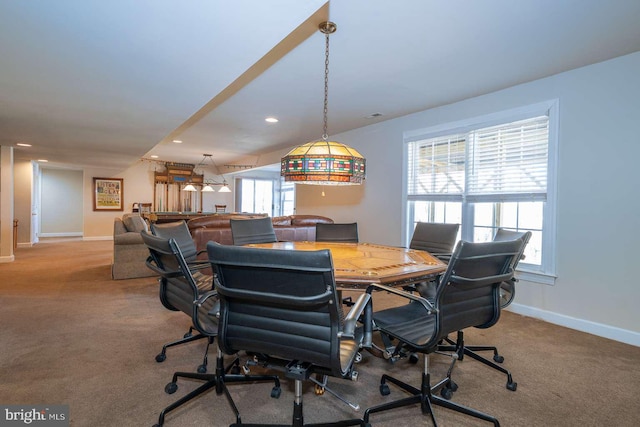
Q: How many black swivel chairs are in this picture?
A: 8